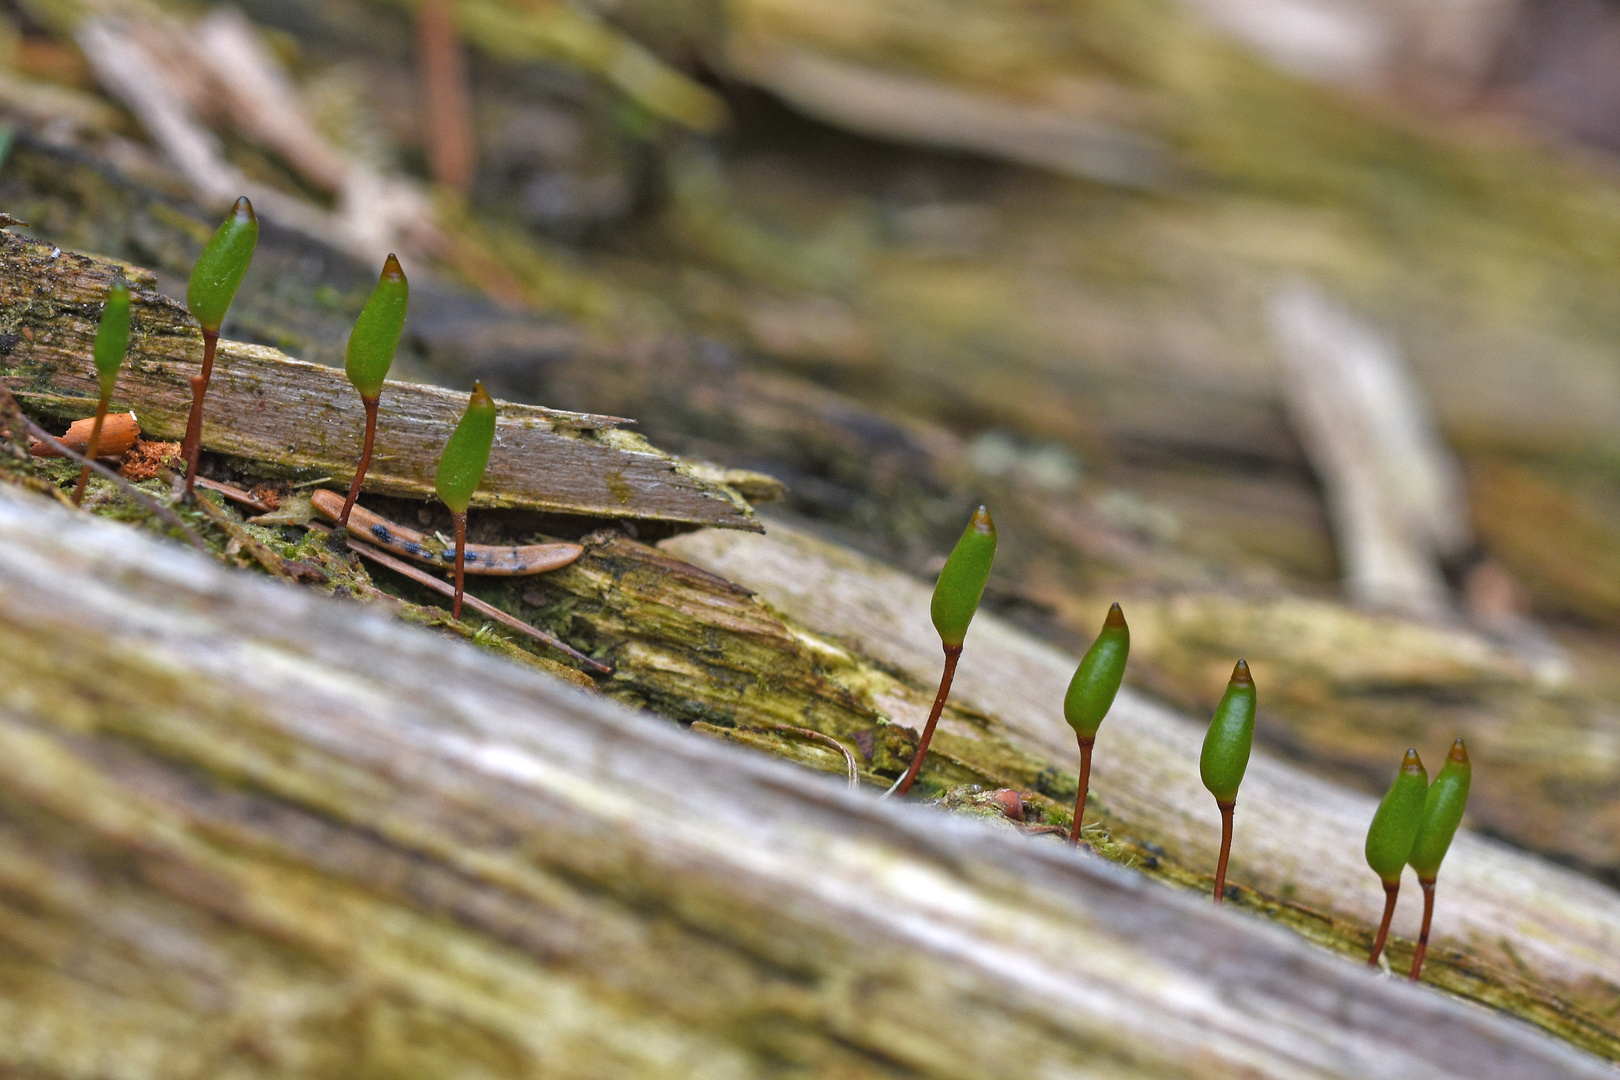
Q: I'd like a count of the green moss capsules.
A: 9